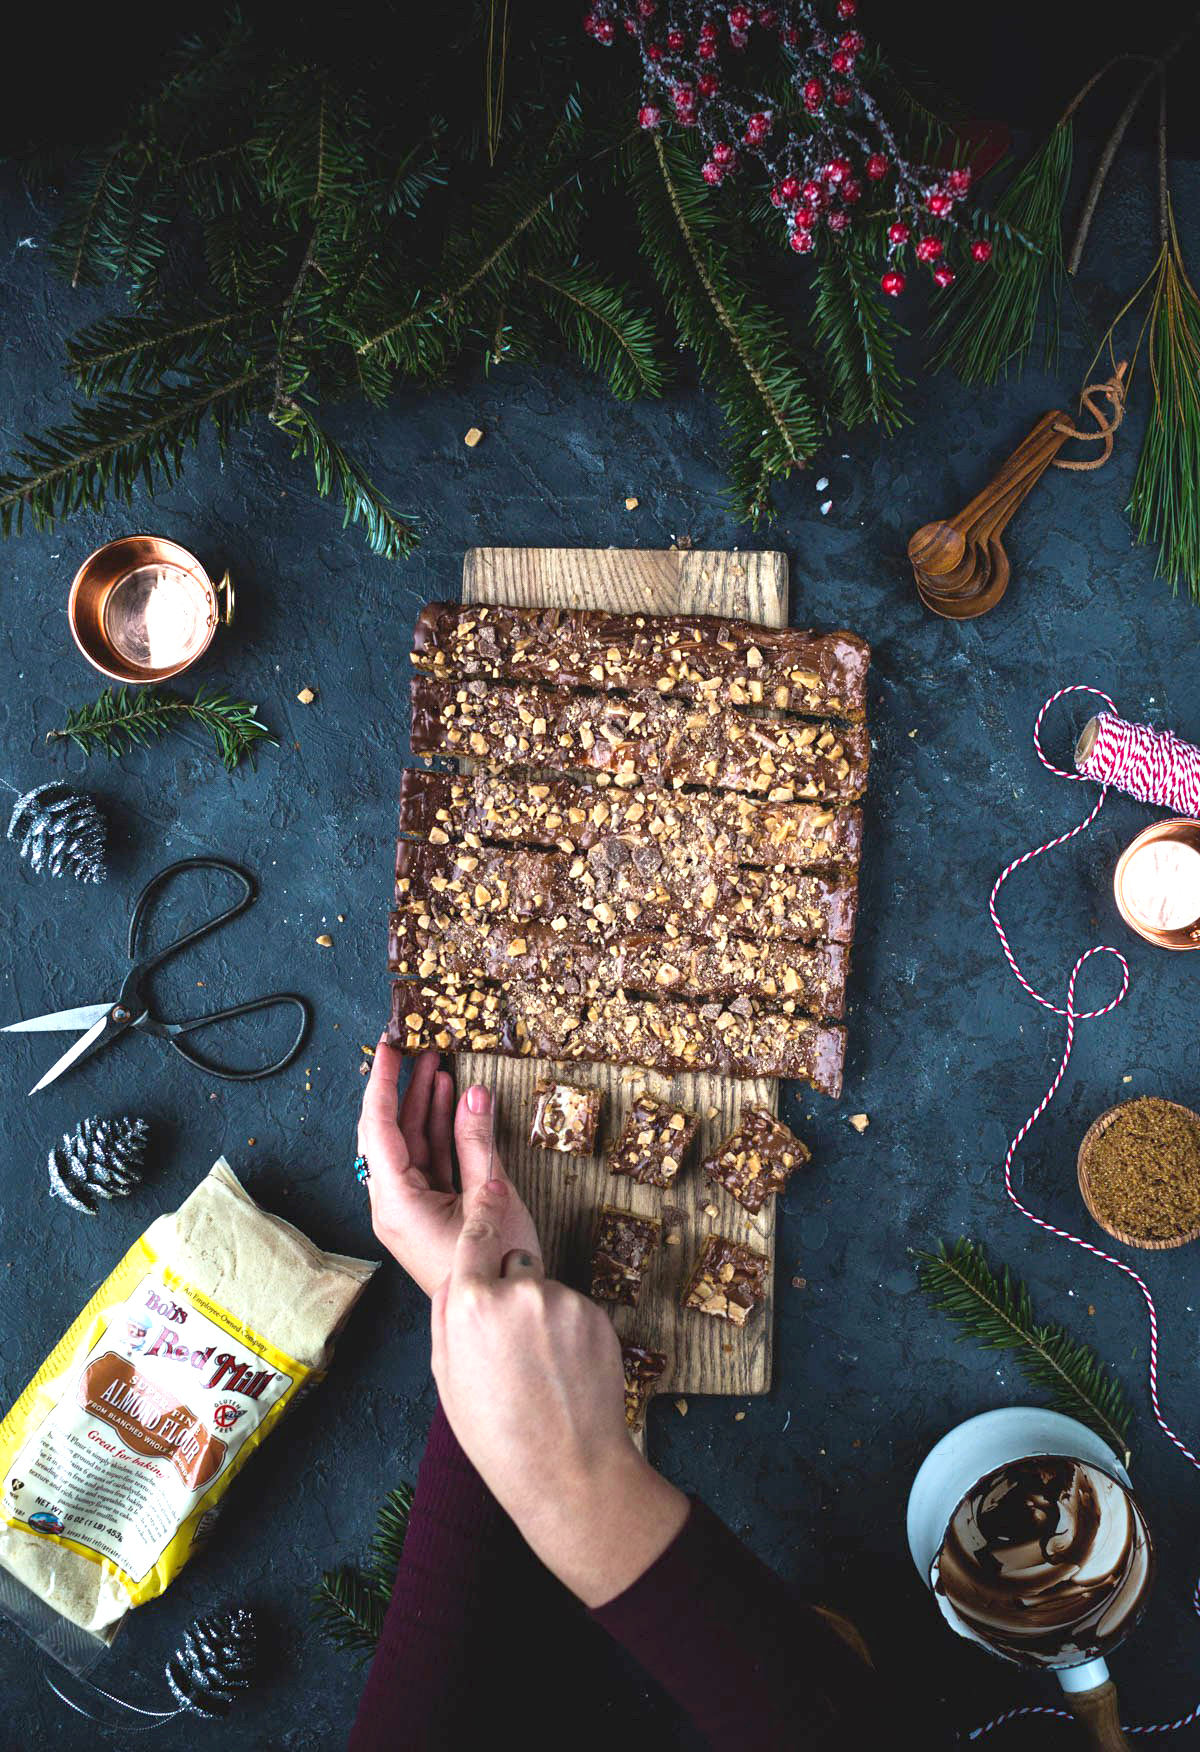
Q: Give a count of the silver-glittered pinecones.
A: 3